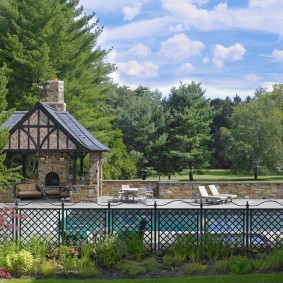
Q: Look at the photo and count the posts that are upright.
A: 6